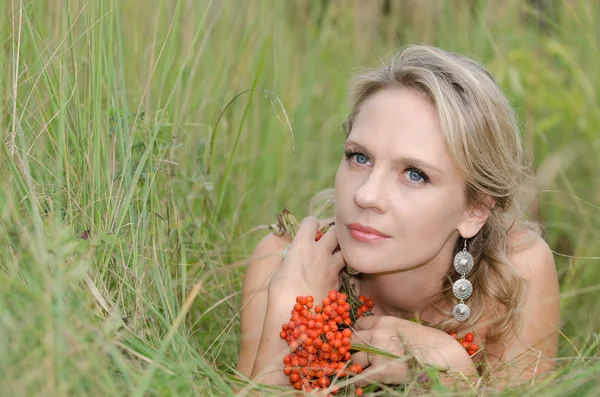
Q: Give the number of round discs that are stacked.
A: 3